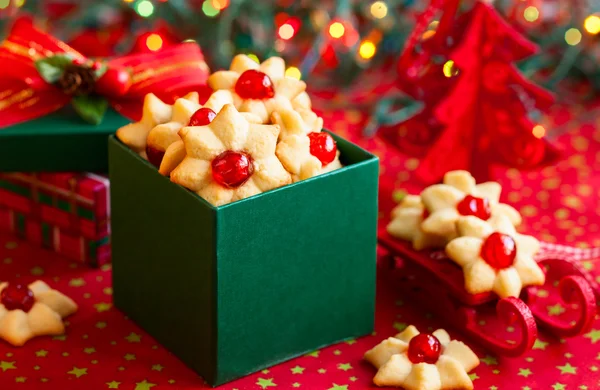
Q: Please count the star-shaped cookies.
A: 10